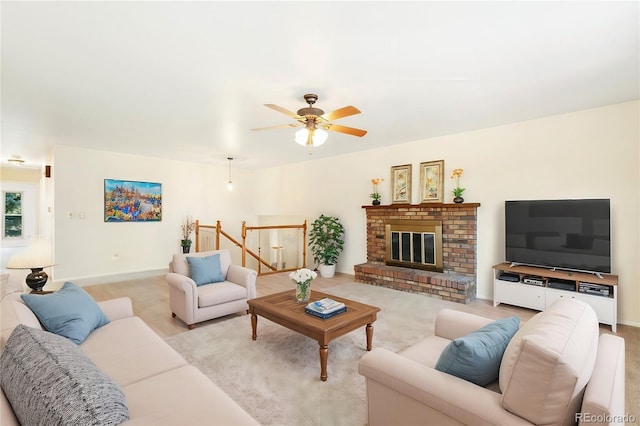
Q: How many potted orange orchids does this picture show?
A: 2